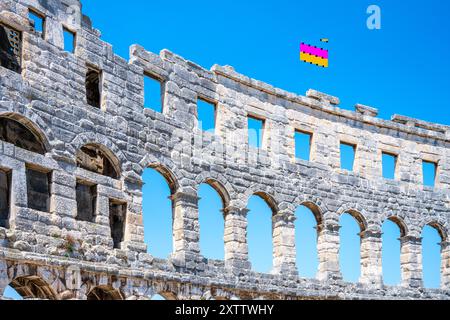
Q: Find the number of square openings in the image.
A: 15